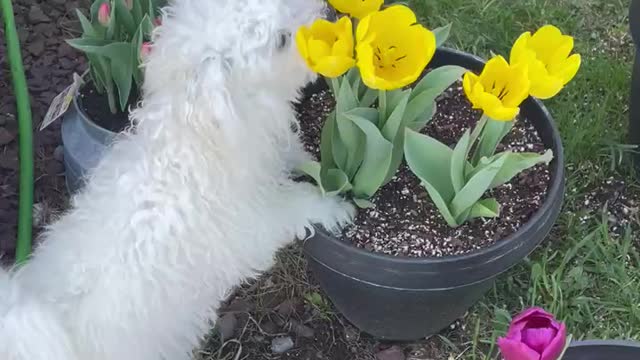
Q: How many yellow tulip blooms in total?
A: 5